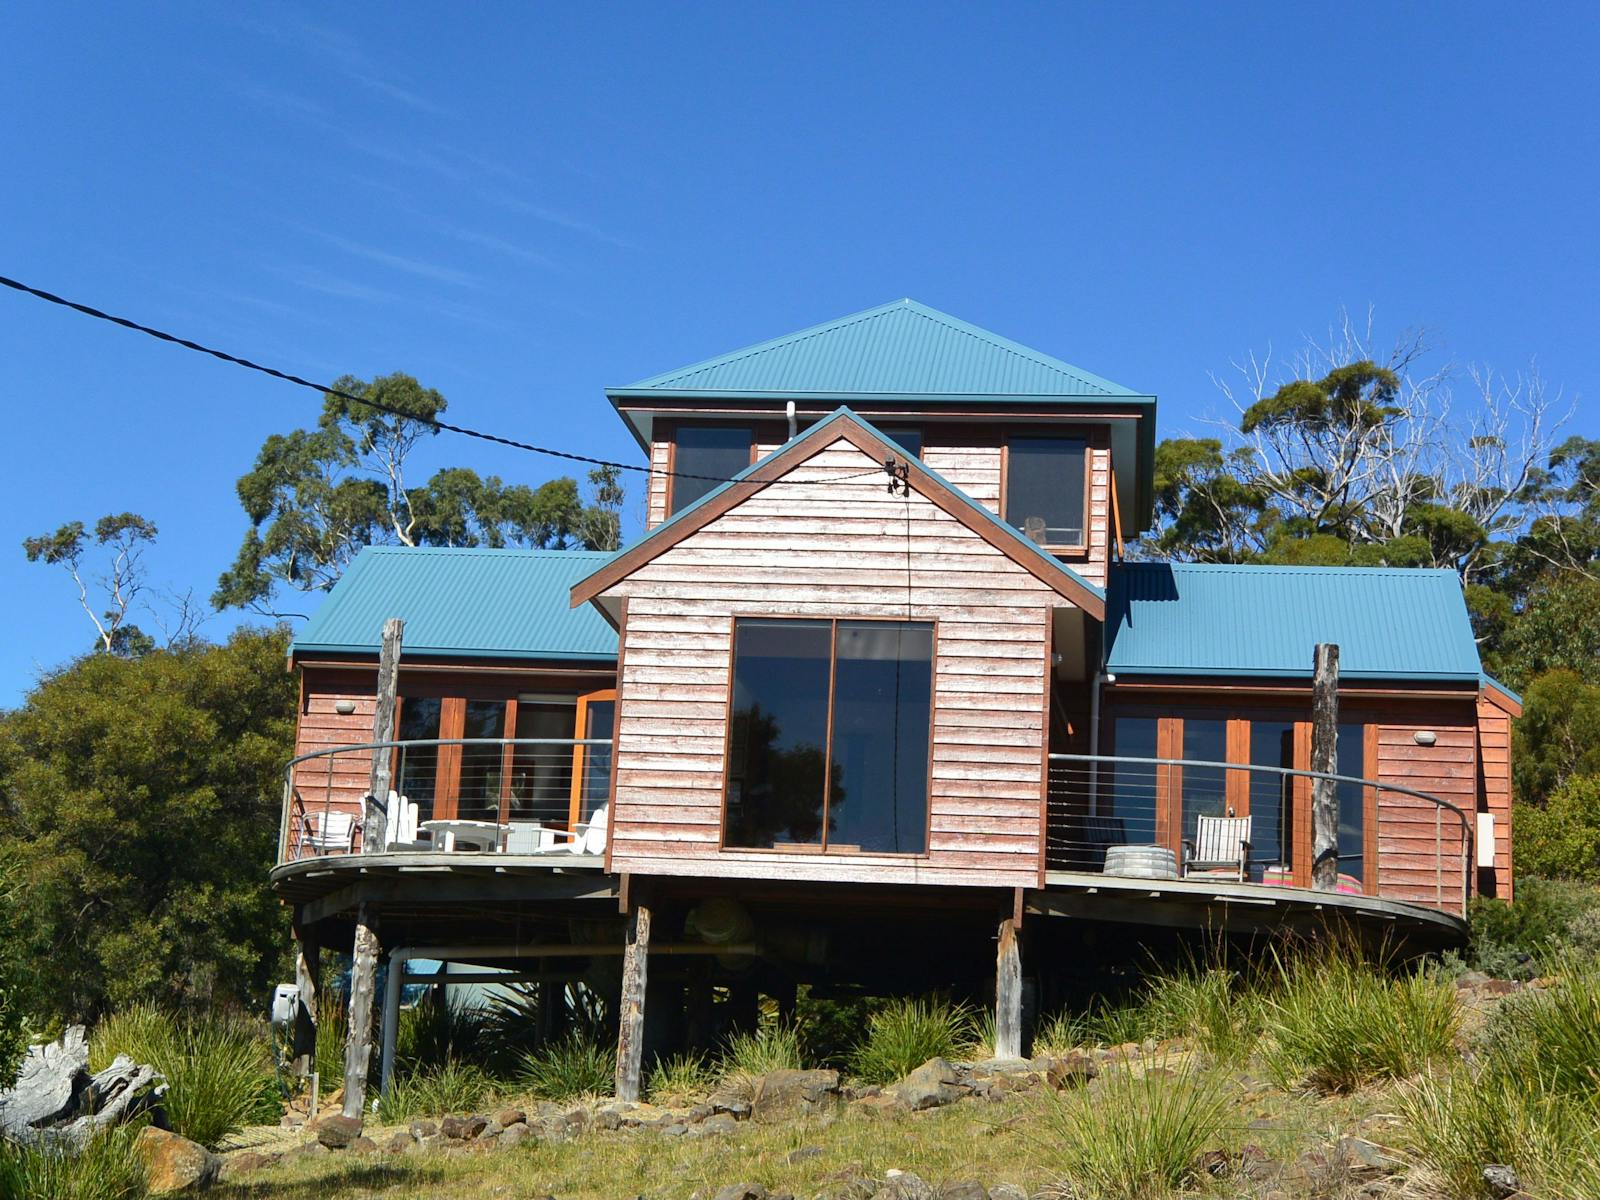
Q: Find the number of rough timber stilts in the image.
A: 4